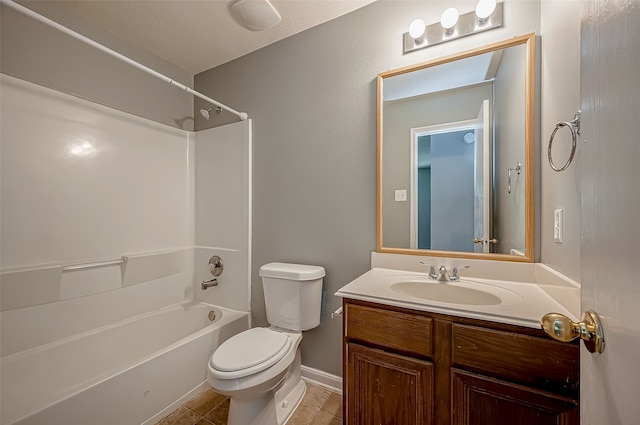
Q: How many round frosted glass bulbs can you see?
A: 3